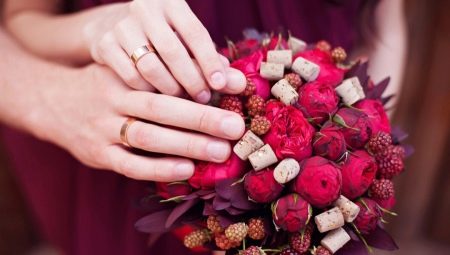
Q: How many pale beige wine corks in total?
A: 12